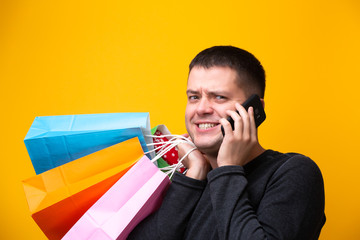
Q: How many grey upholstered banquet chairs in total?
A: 0